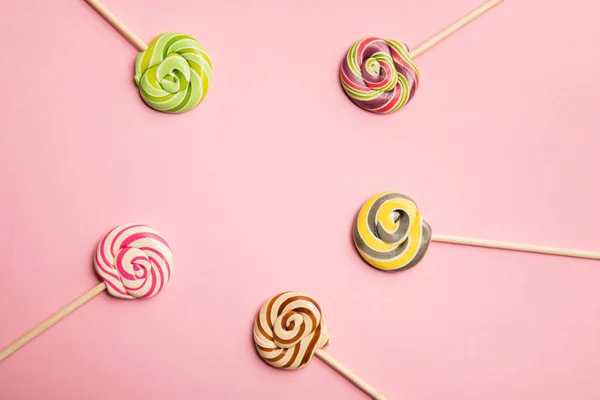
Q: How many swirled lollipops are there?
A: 5